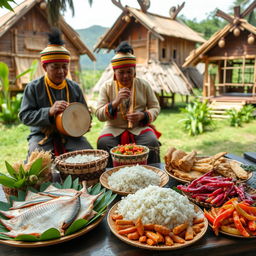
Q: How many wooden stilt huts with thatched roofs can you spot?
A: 3